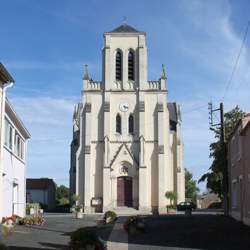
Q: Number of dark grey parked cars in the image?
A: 1